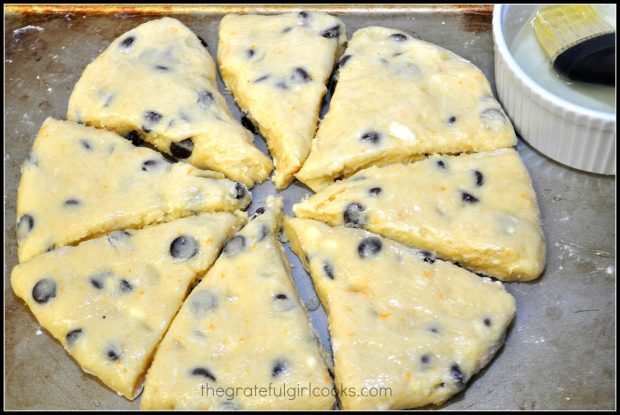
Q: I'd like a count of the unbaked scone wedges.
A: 8